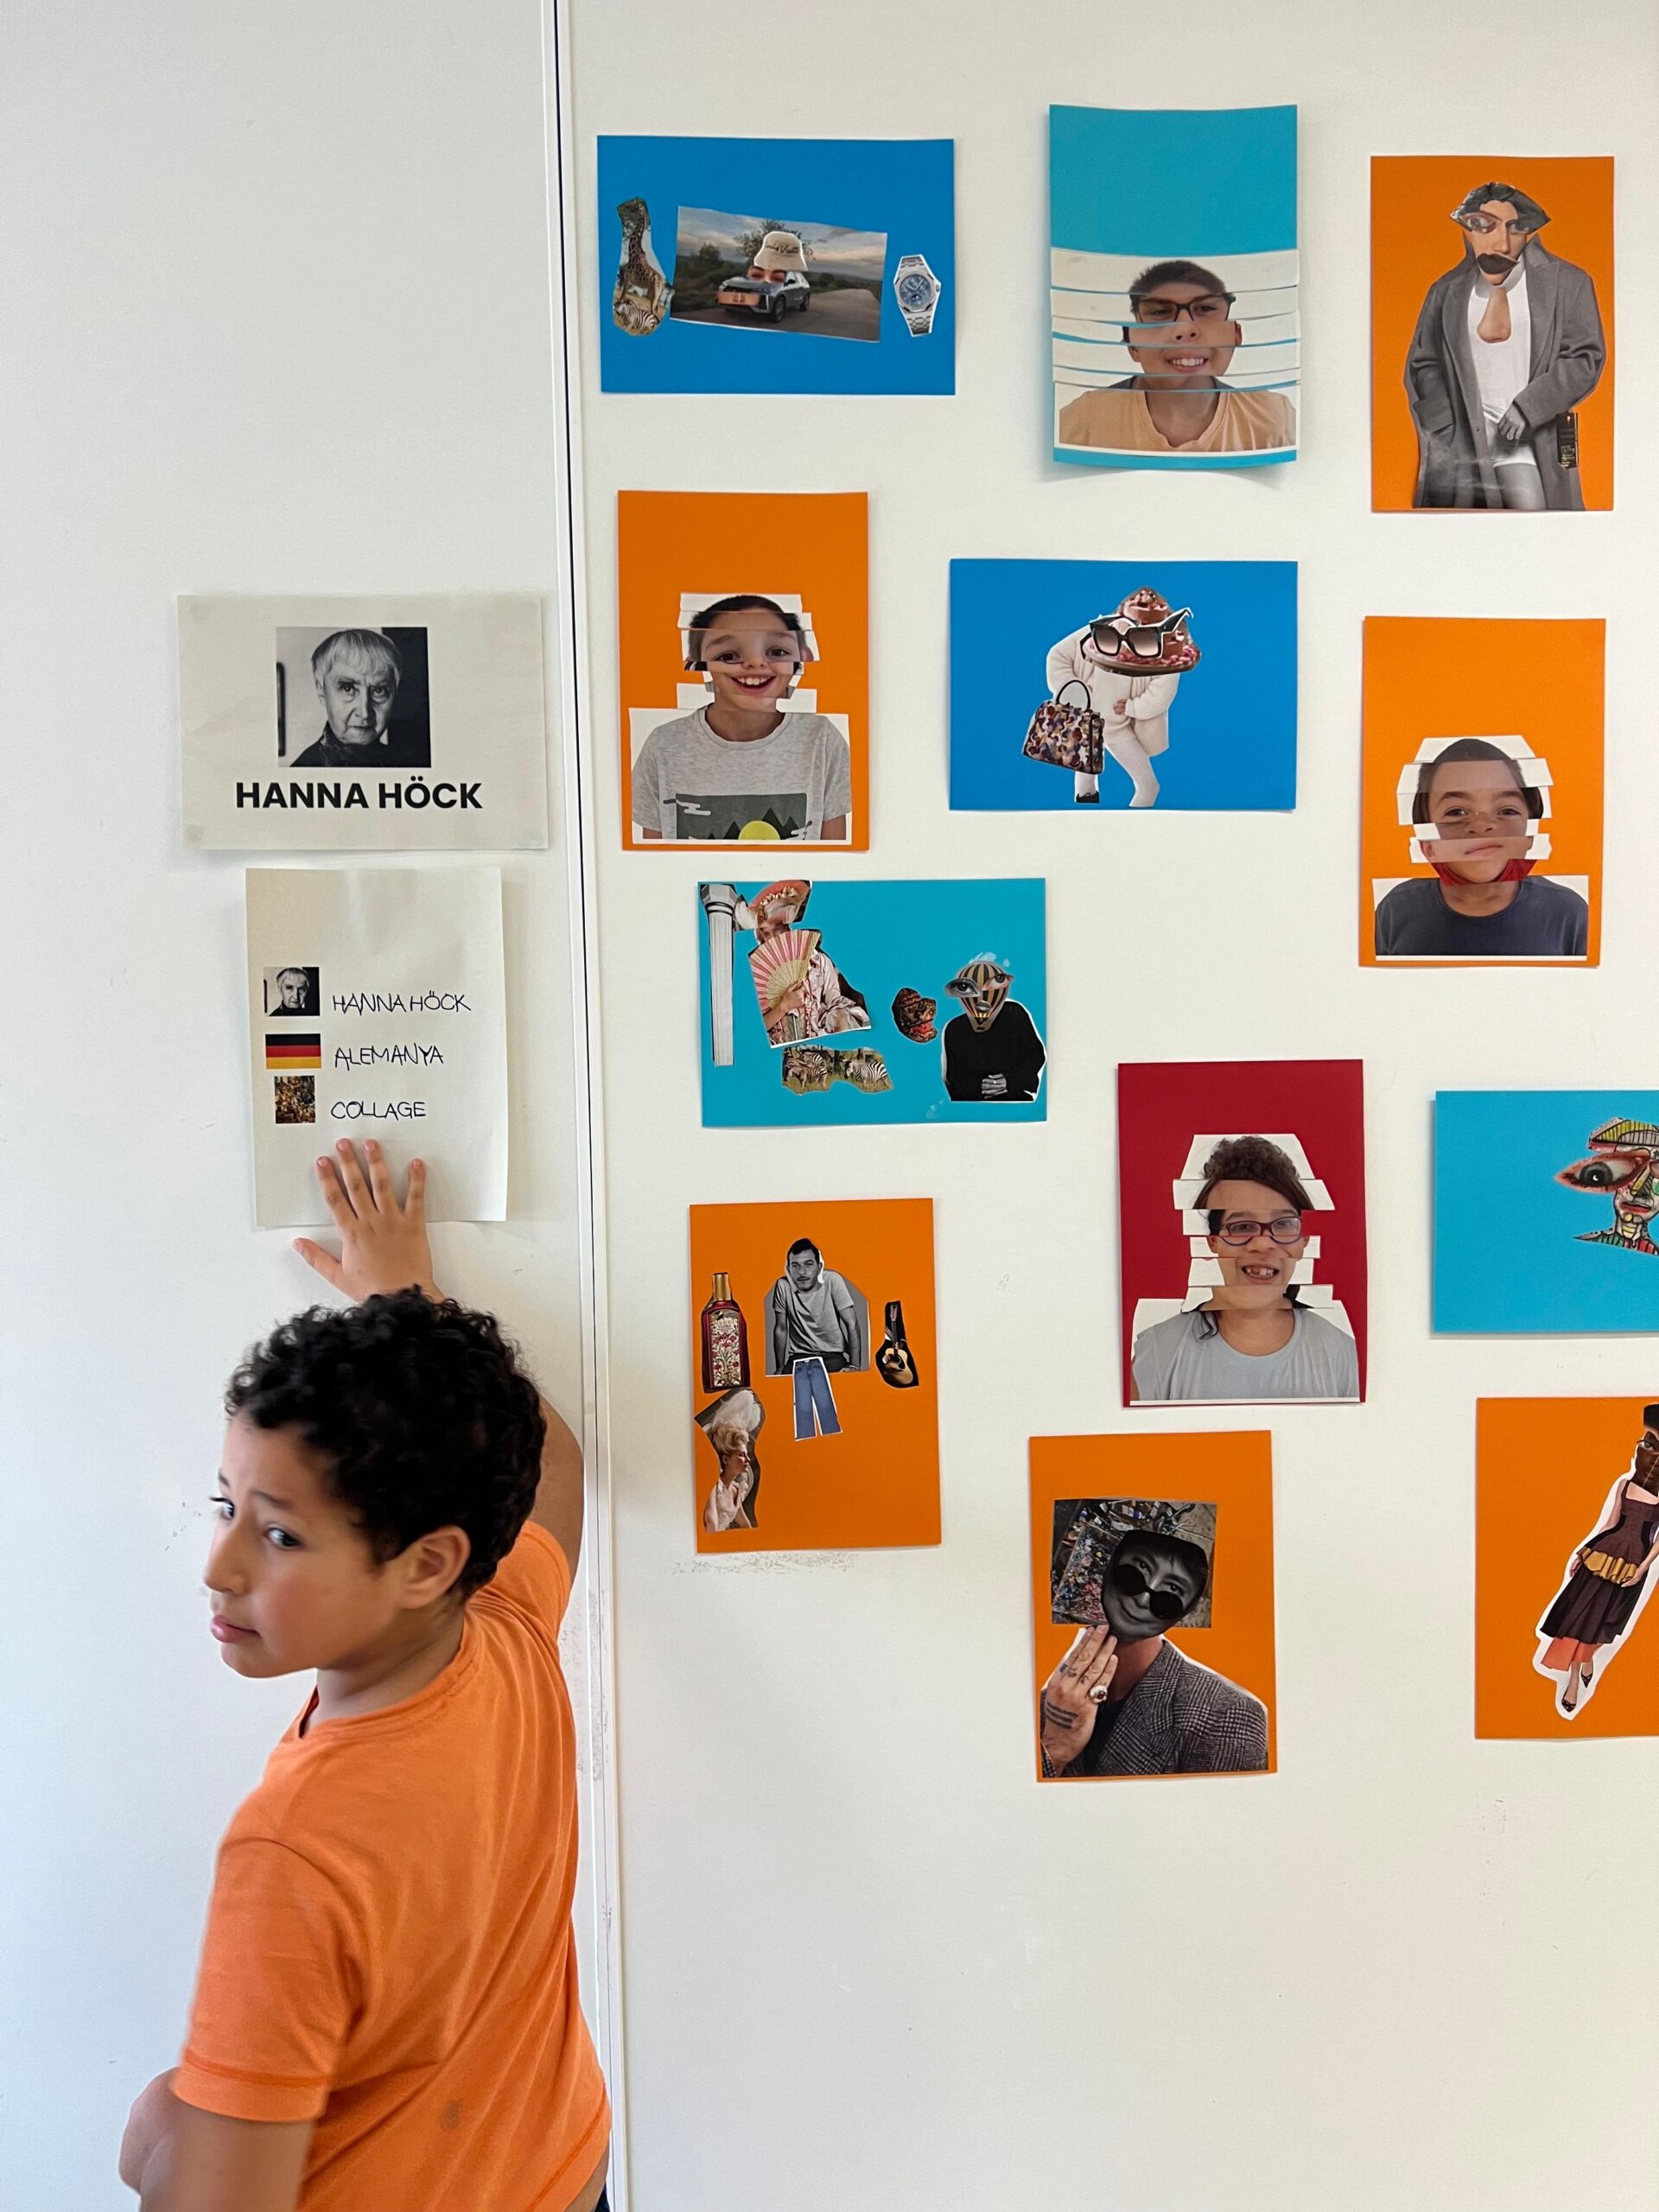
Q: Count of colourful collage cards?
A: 12